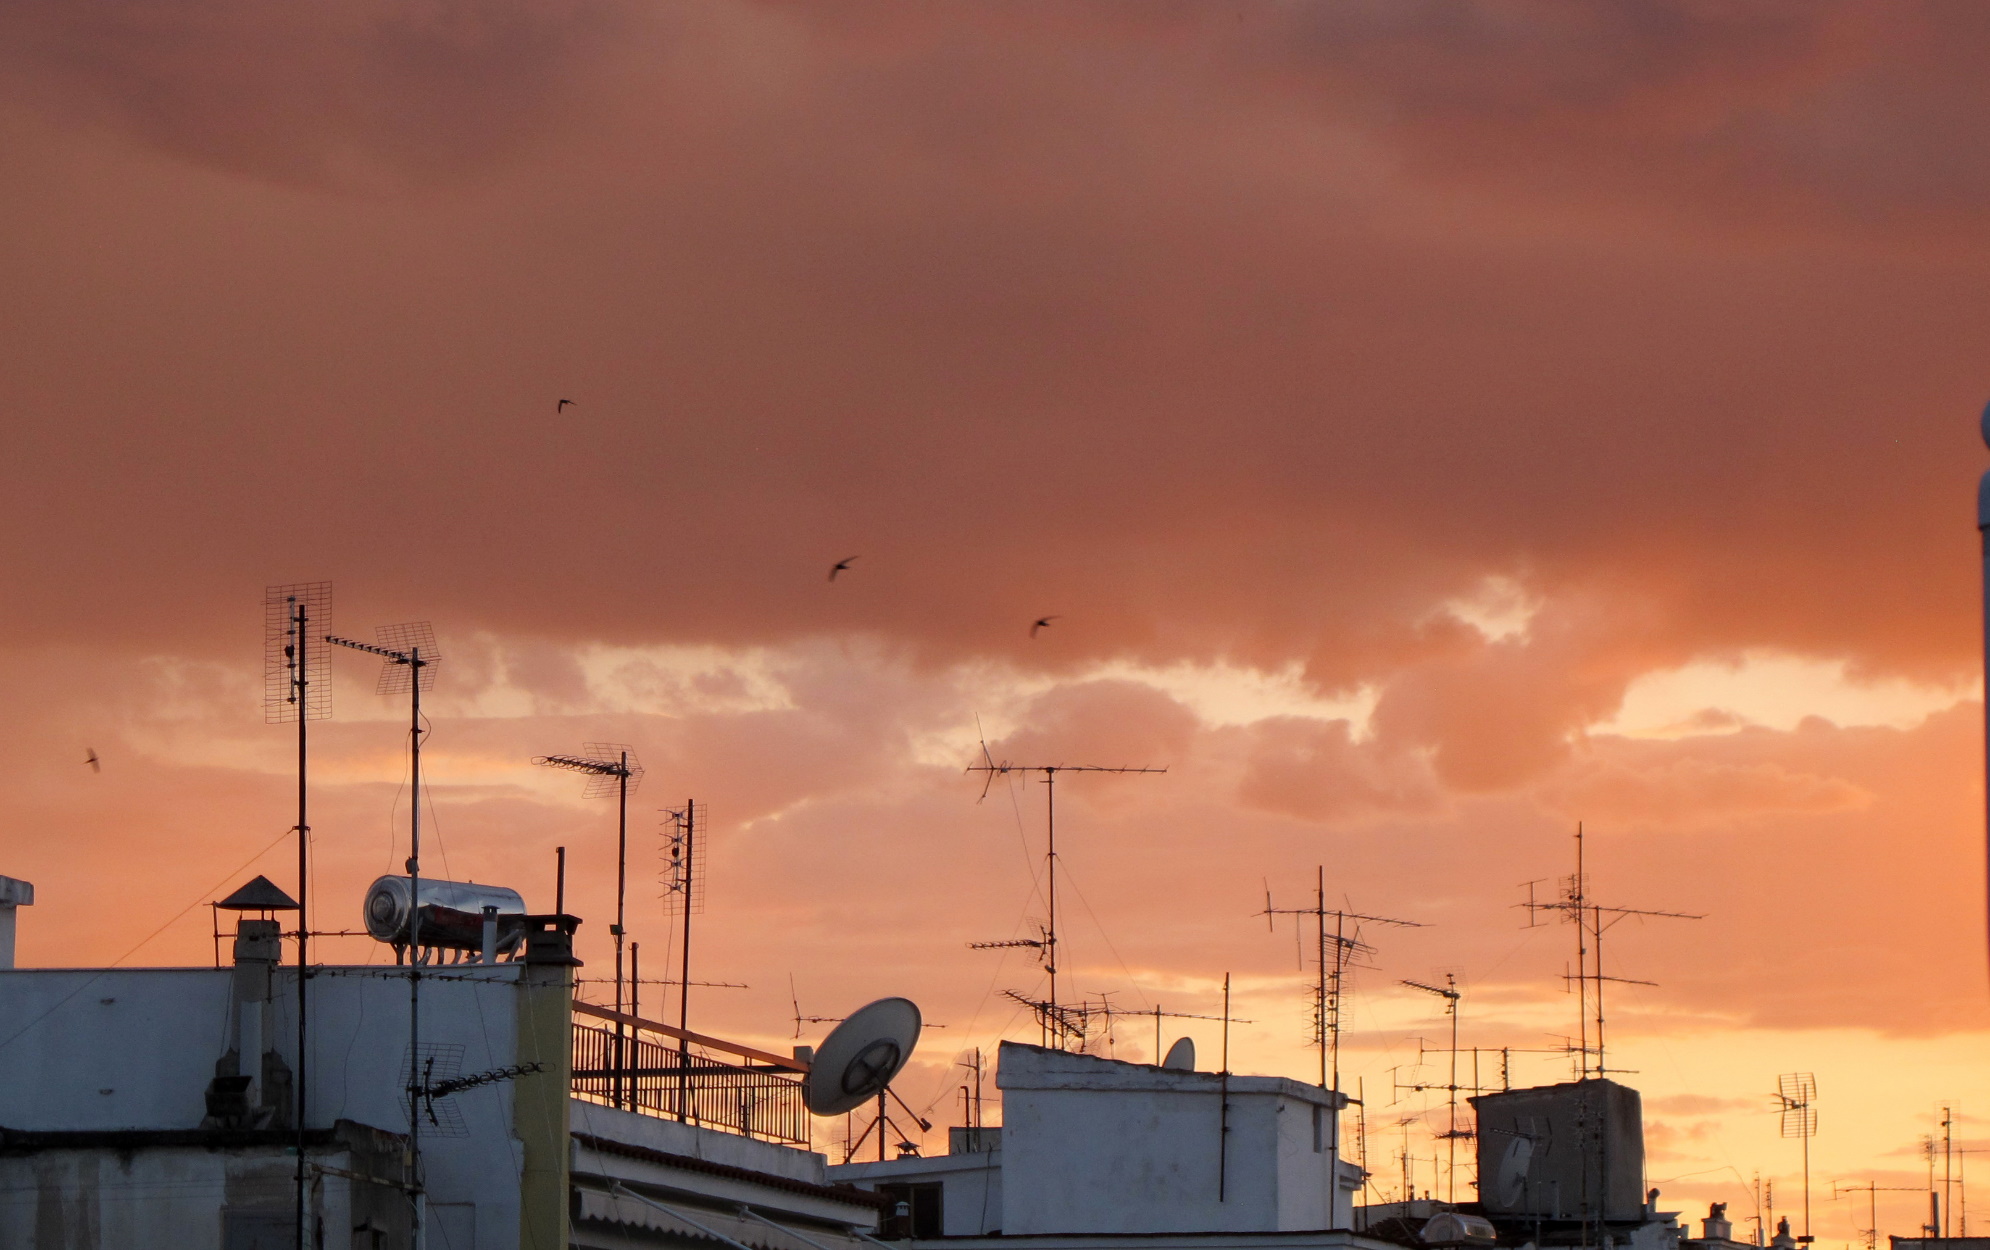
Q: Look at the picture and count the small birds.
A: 4